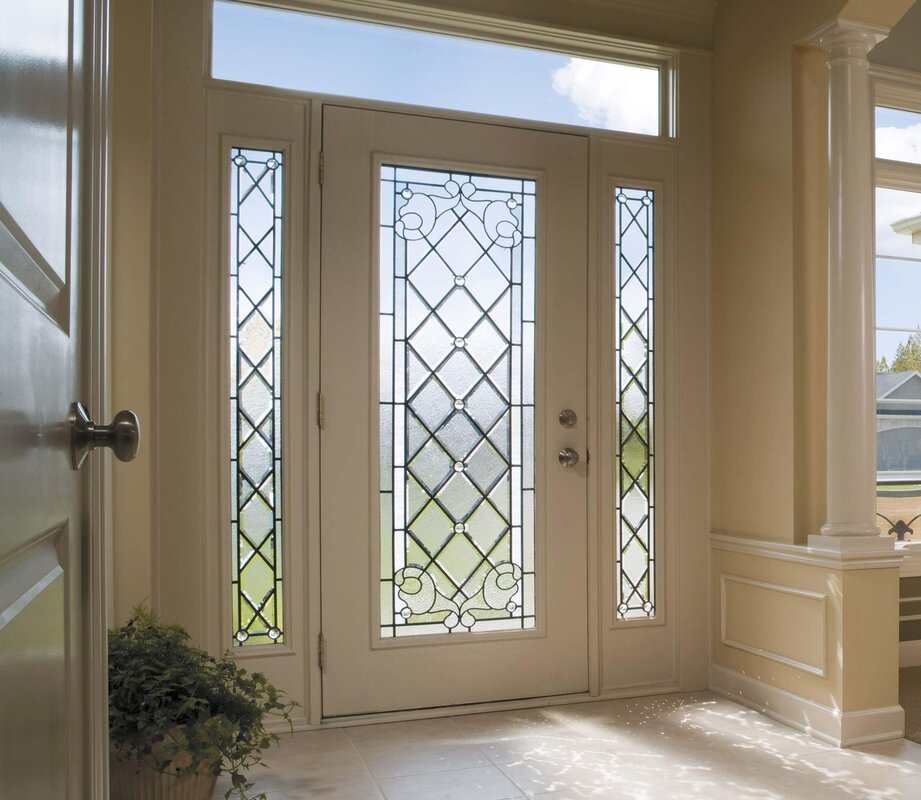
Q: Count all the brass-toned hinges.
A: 3